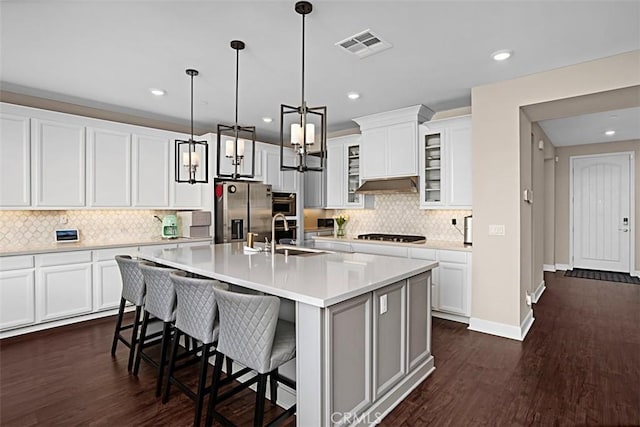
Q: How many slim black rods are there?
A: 3